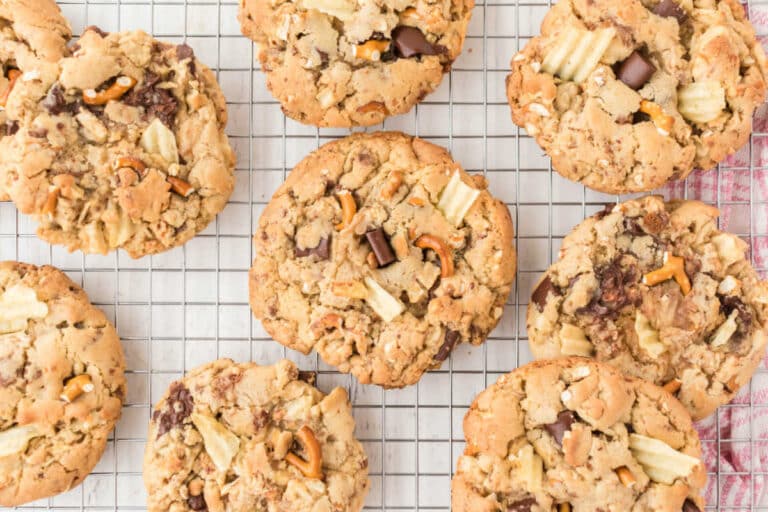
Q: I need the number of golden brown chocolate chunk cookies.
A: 9